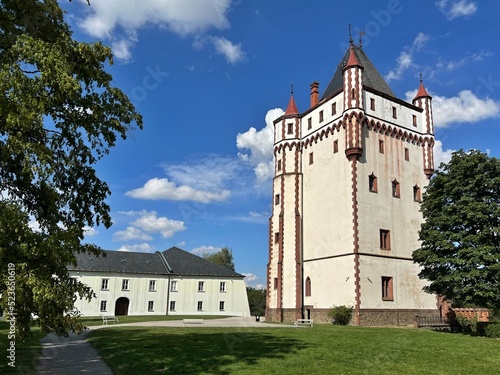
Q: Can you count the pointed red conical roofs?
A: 3